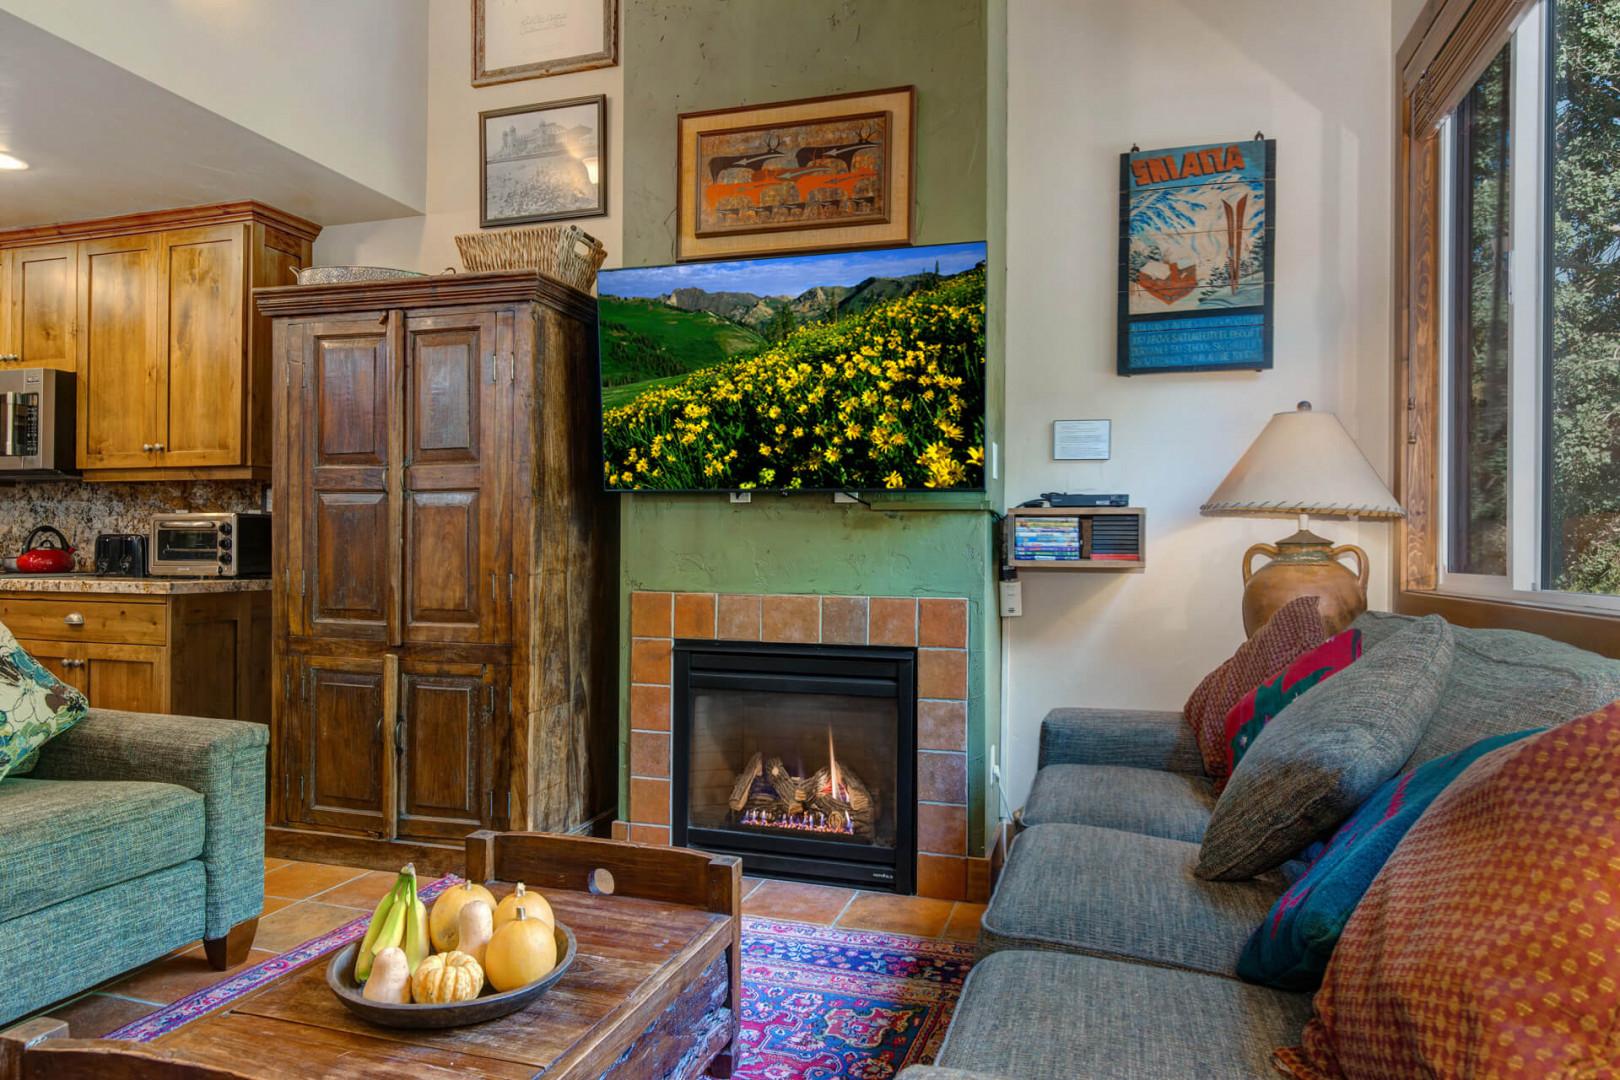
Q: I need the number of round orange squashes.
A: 3